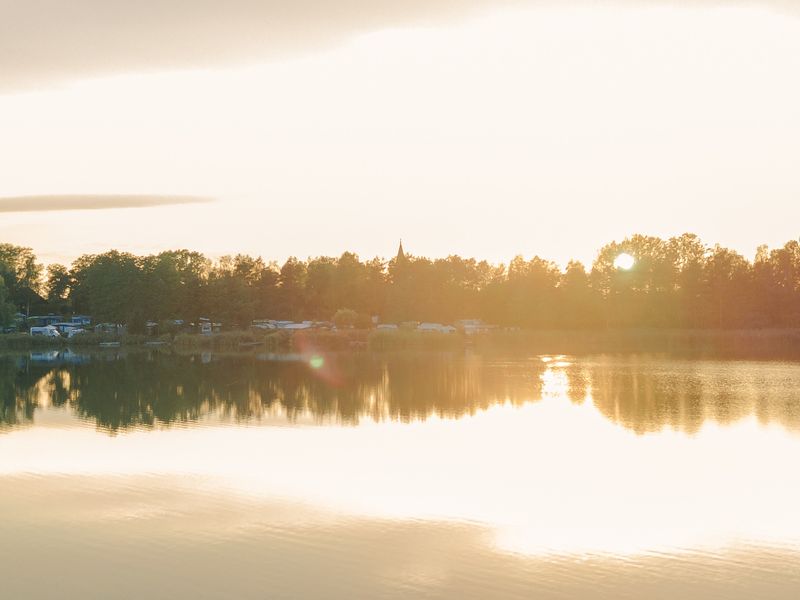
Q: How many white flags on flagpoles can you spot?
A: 0